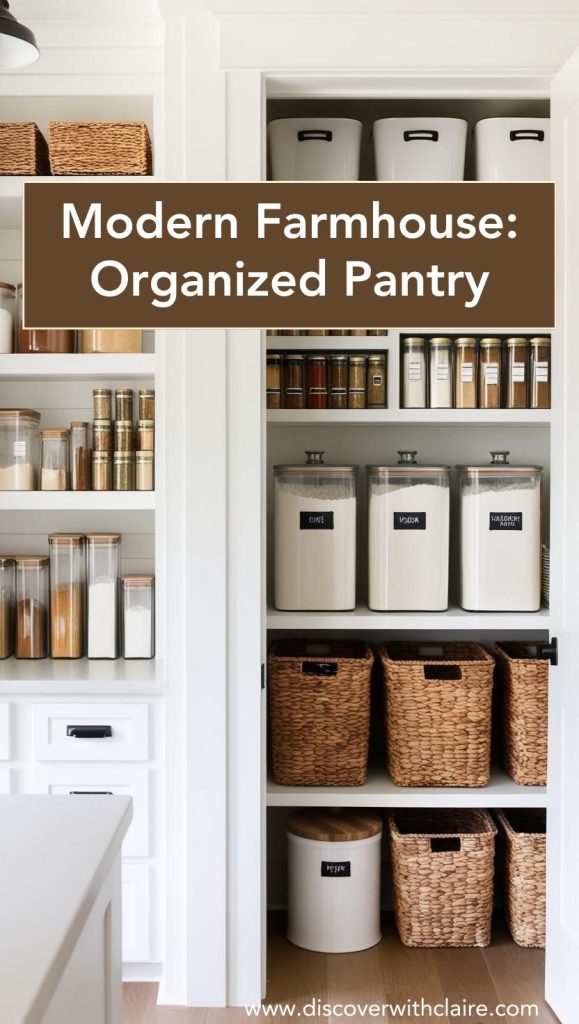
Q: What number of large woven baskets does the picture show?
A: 5